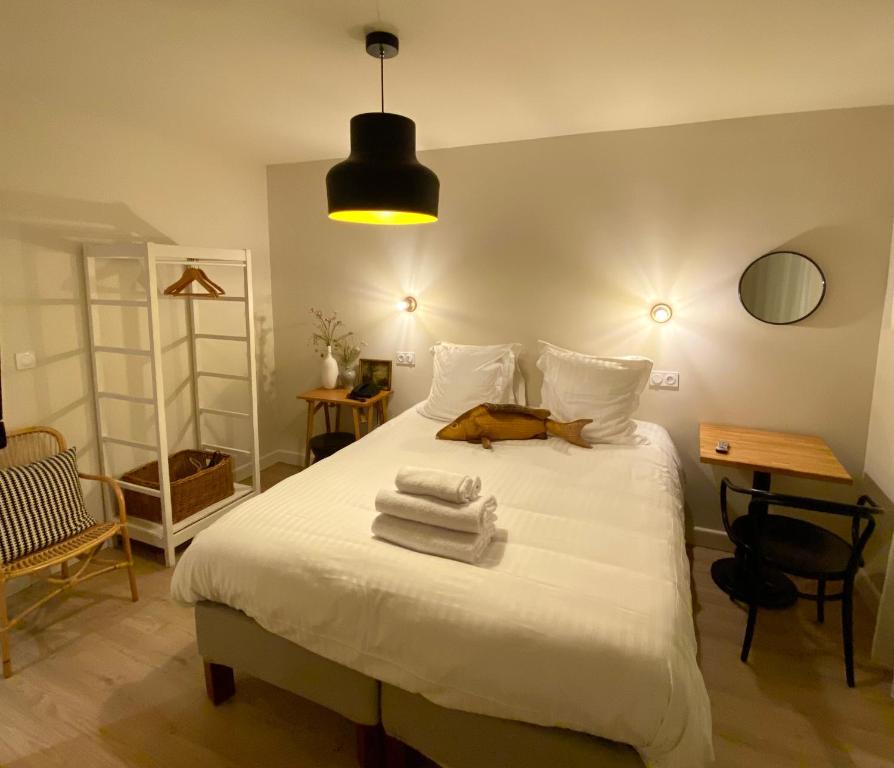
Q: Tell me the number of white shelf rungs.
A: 10